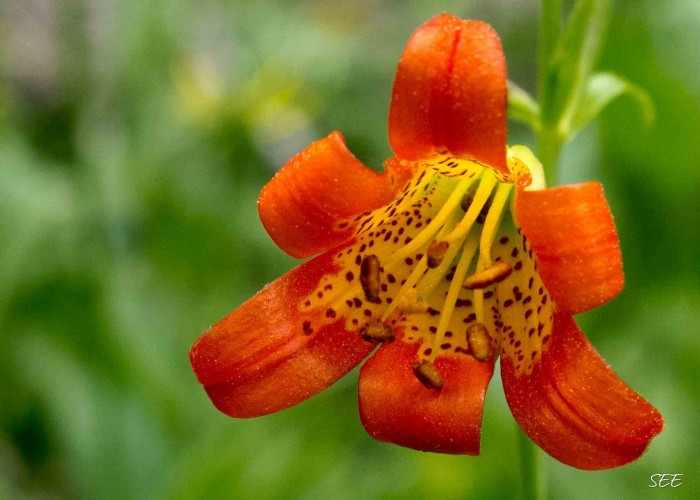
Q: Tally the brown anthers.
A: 6